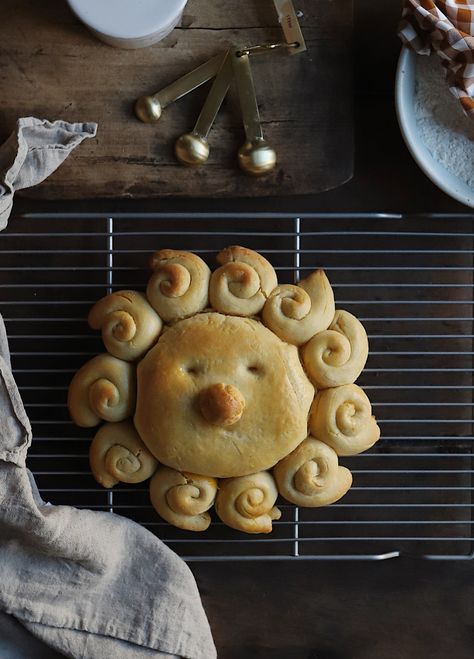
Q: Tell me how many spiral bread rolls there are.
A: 11